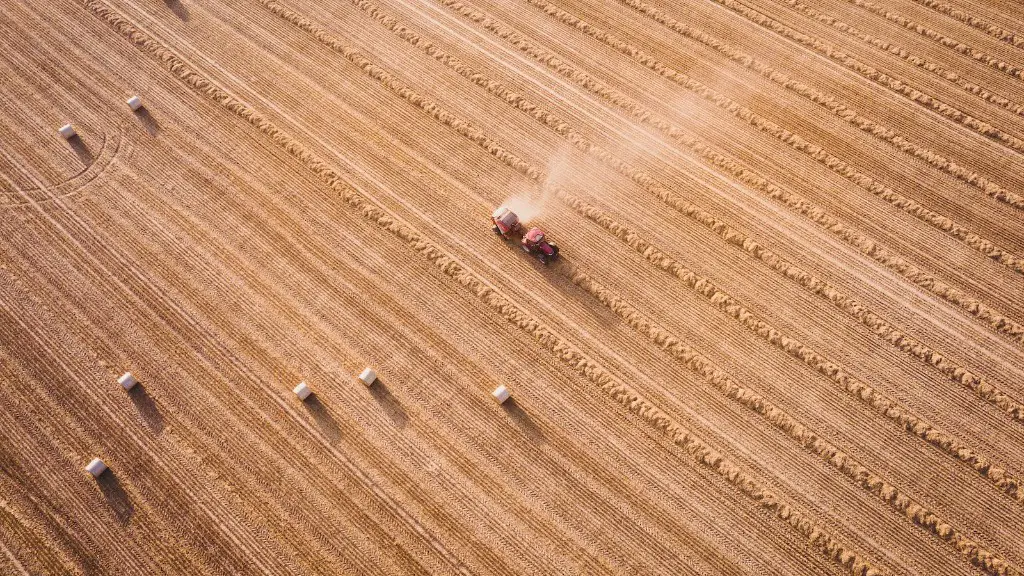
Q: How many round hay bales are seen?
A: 7